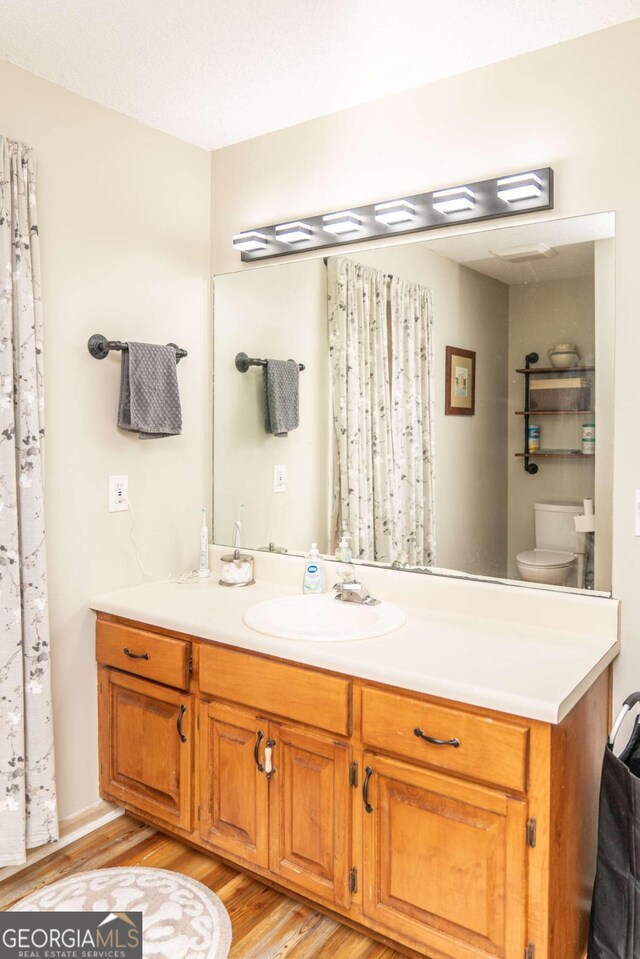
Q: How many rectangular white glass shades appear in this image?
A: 6